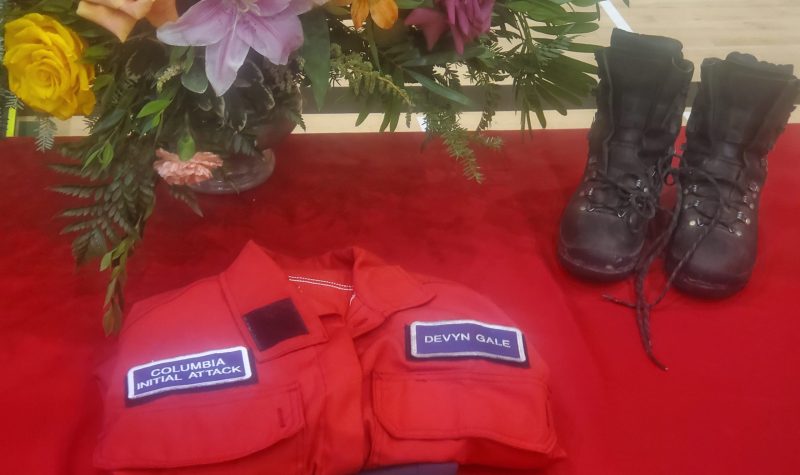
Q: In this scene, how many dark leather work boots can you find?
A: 2